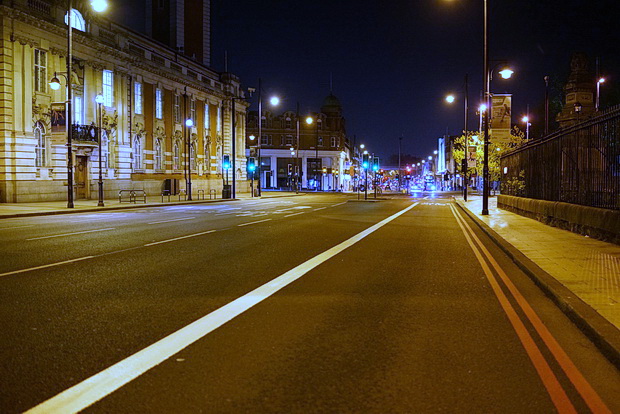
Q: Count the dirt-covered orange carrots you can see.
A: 0